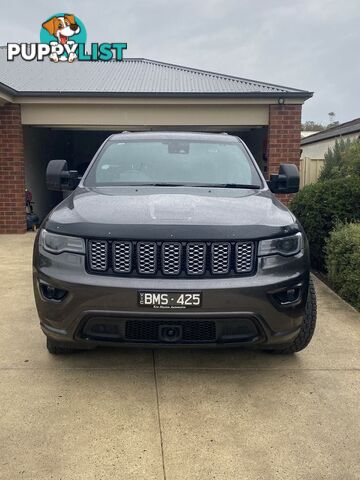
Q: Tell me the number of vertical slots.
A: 7